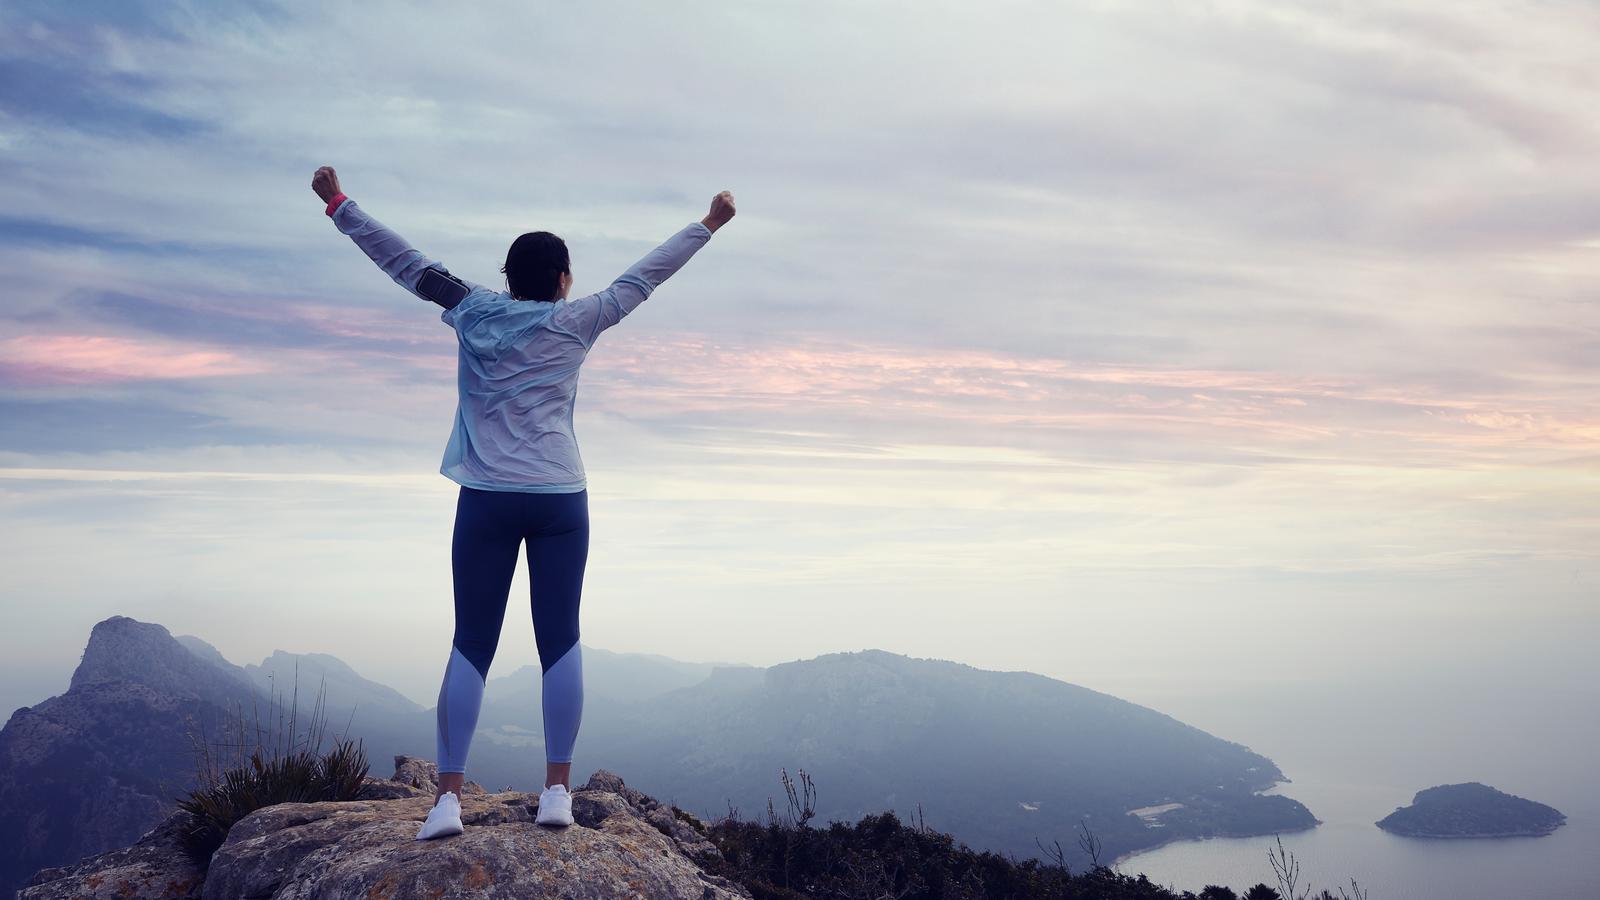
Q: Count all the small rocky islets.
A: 1